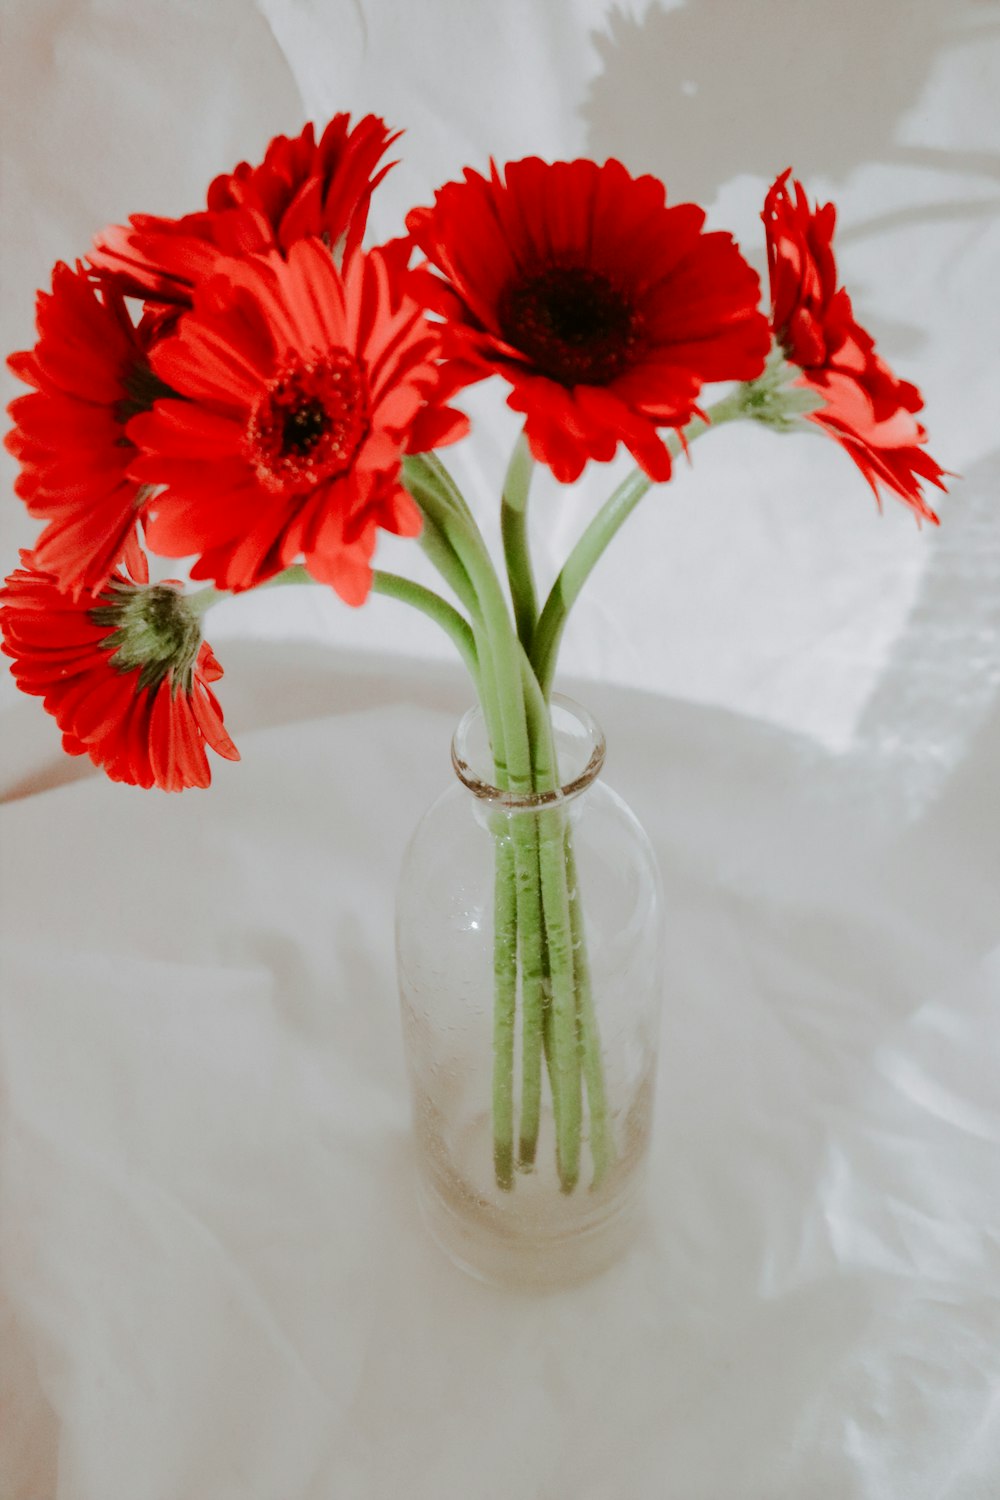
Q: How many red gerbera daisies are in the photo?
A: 6